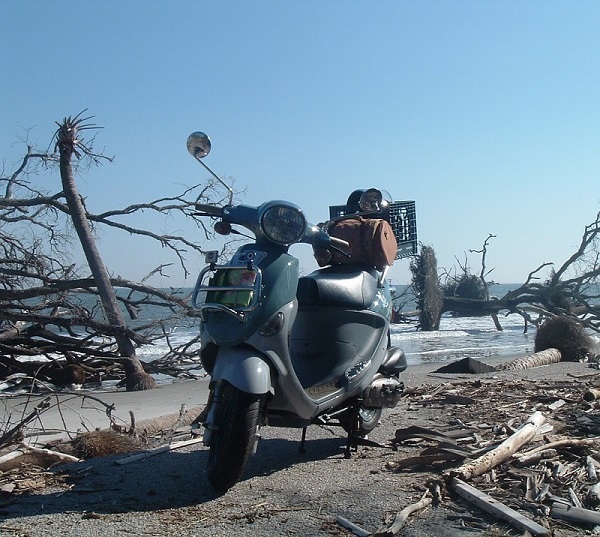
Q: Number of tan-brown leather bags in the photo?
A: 1